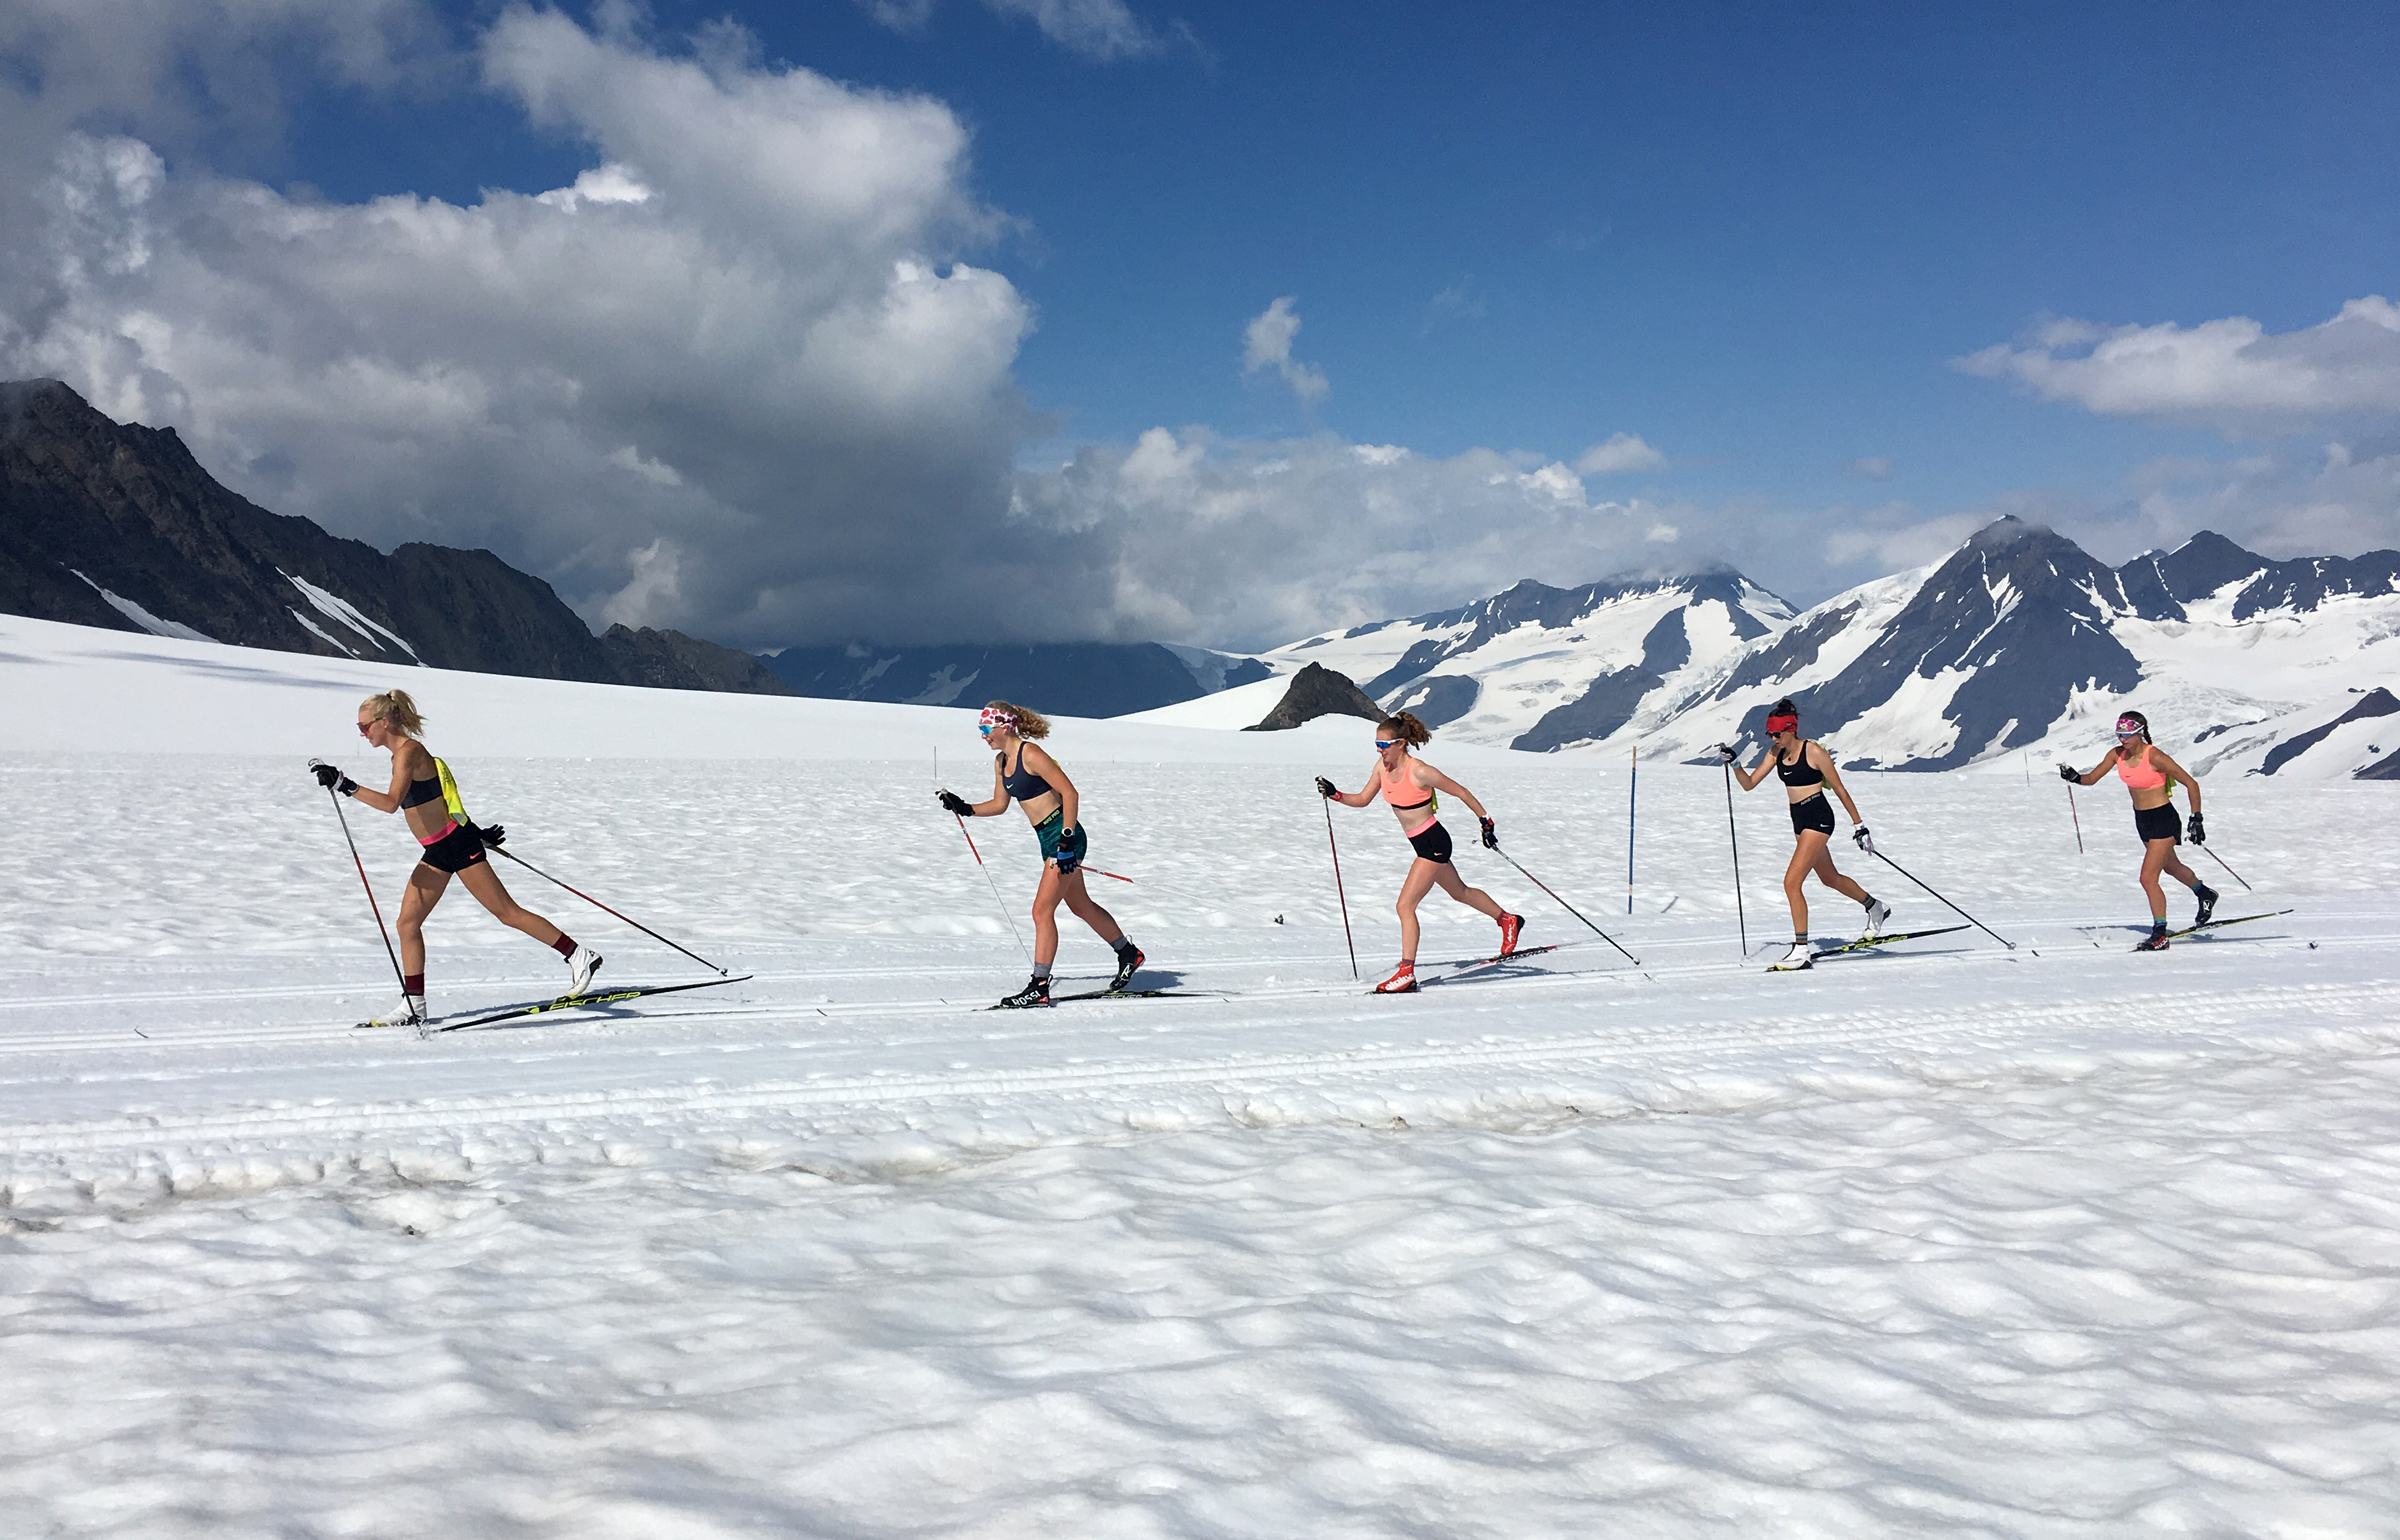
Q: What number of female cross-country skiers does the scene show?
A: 5